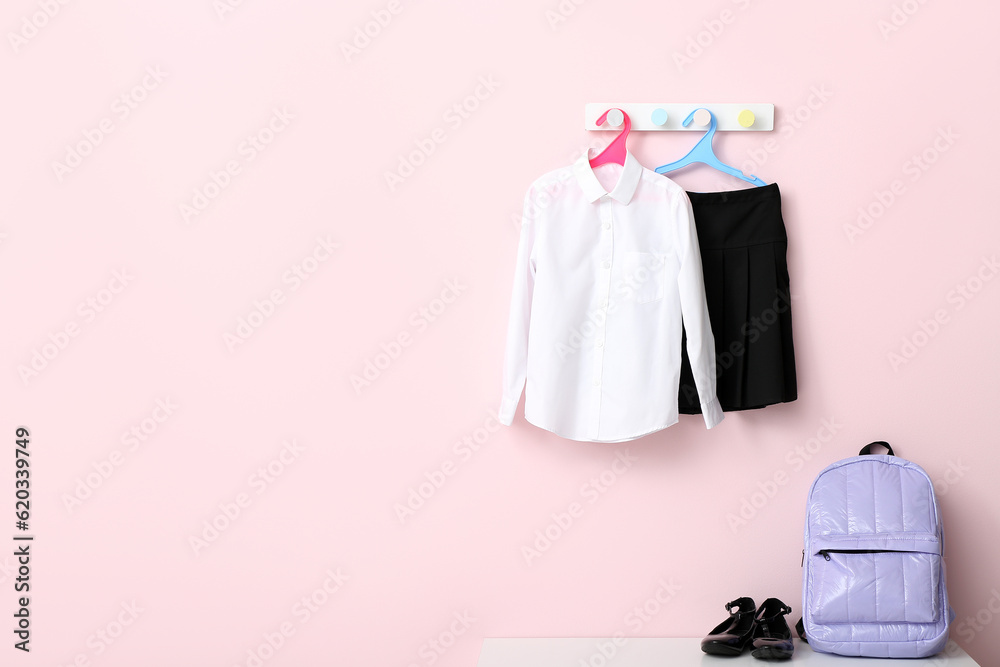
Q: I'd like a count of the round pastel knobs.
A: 4